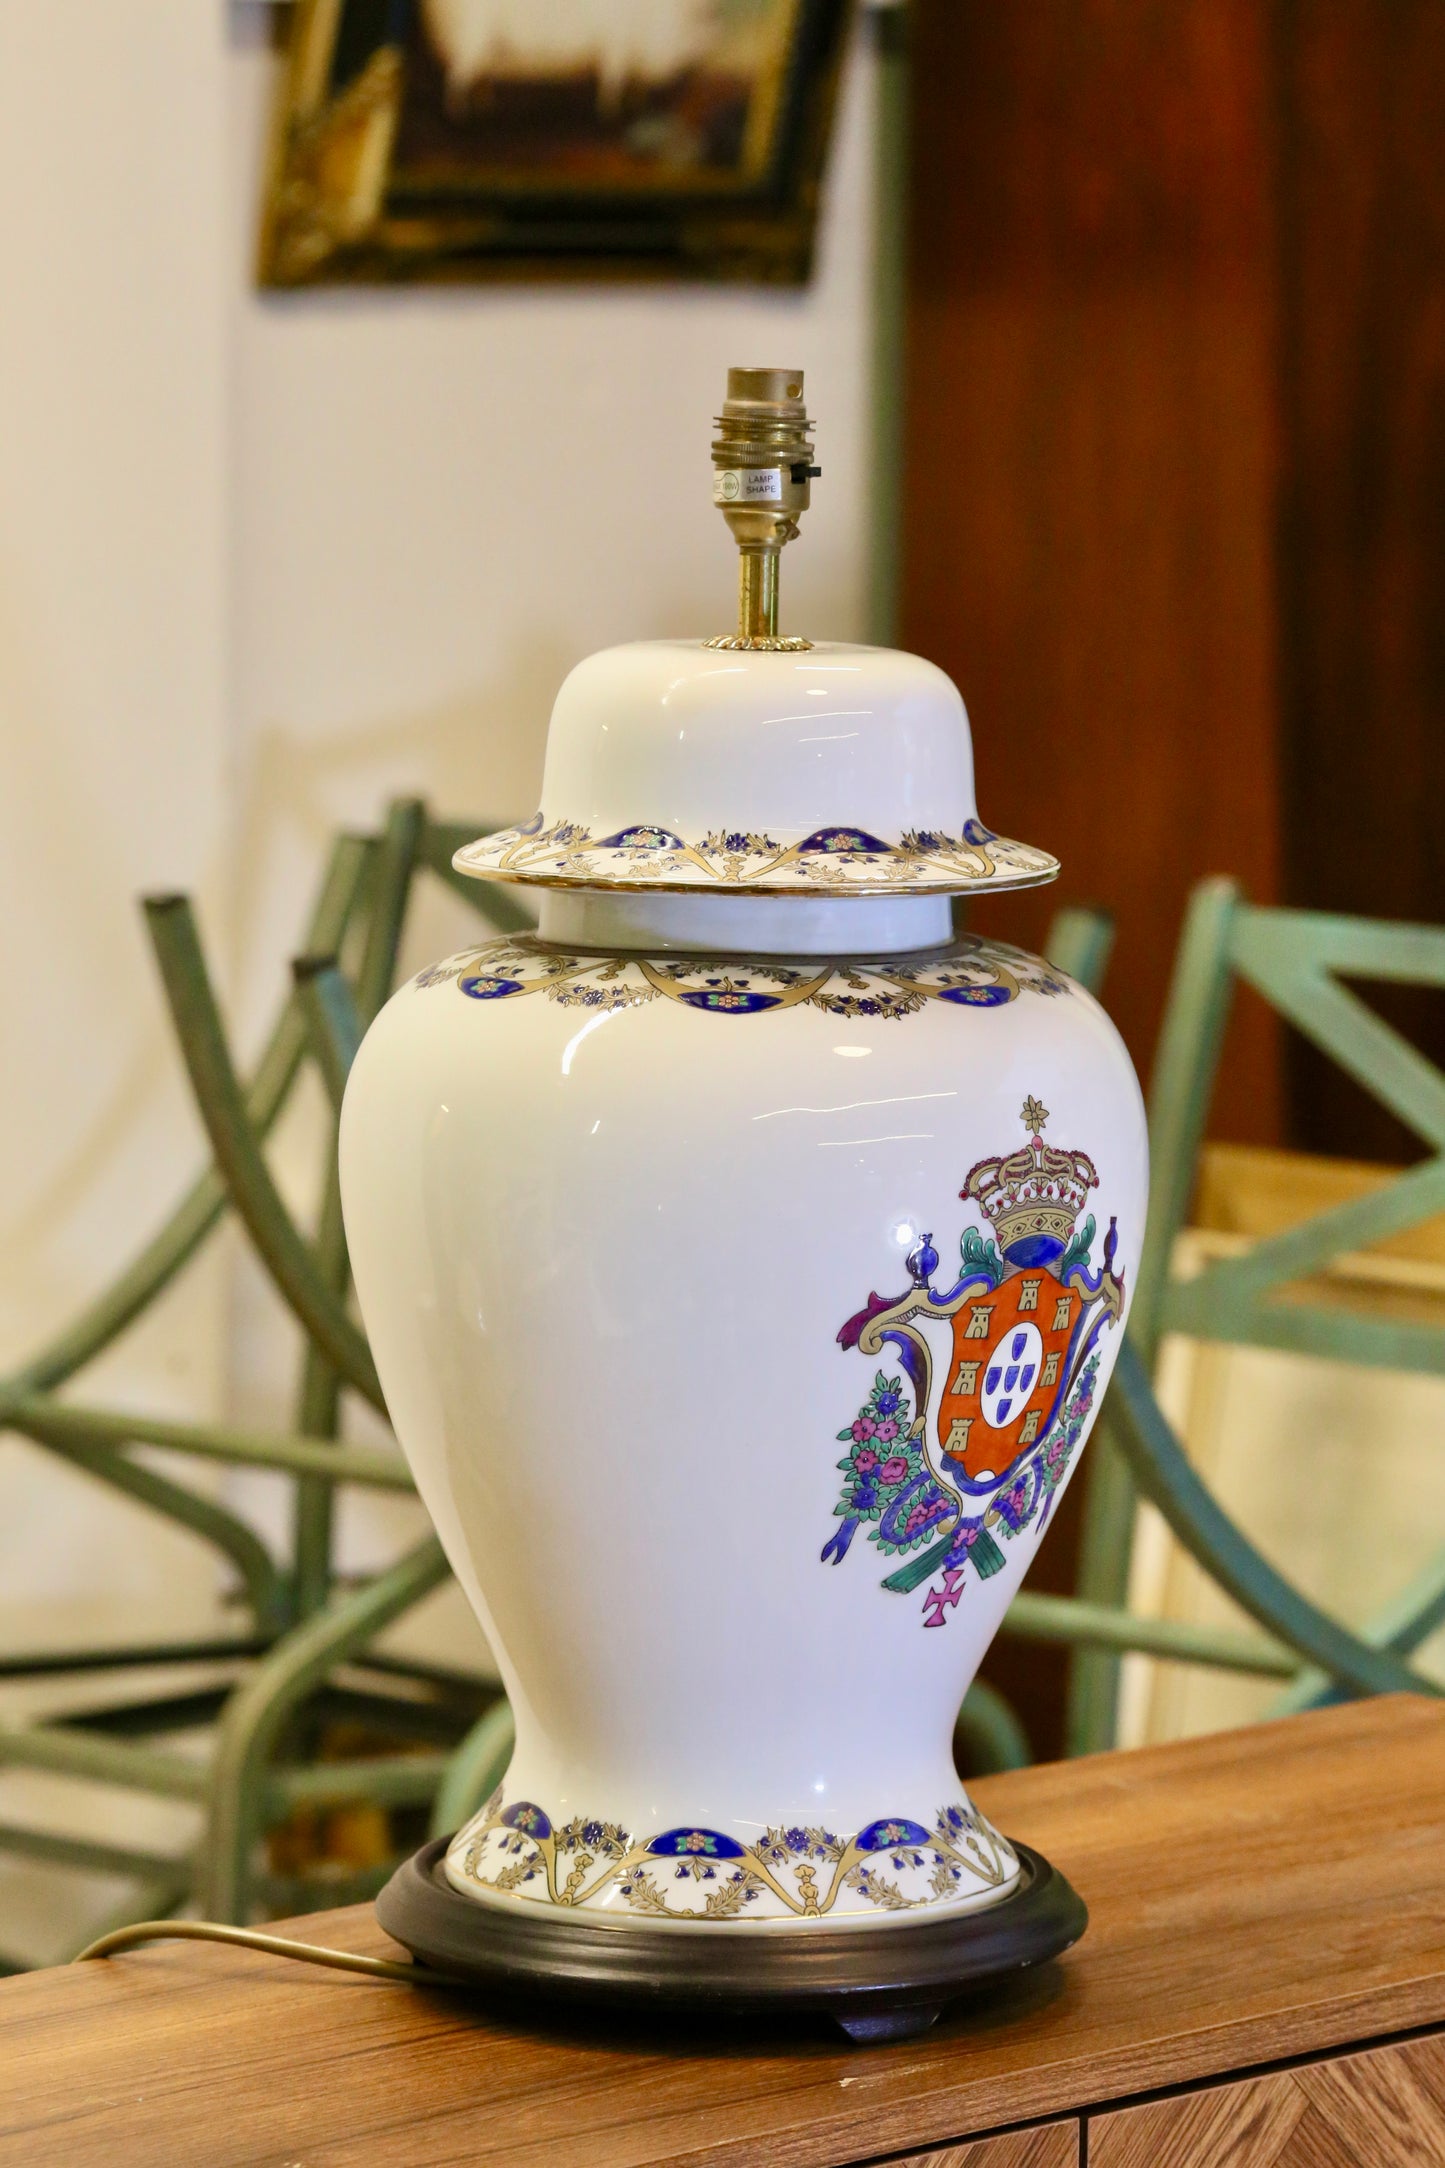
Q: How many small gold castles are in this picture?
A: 7